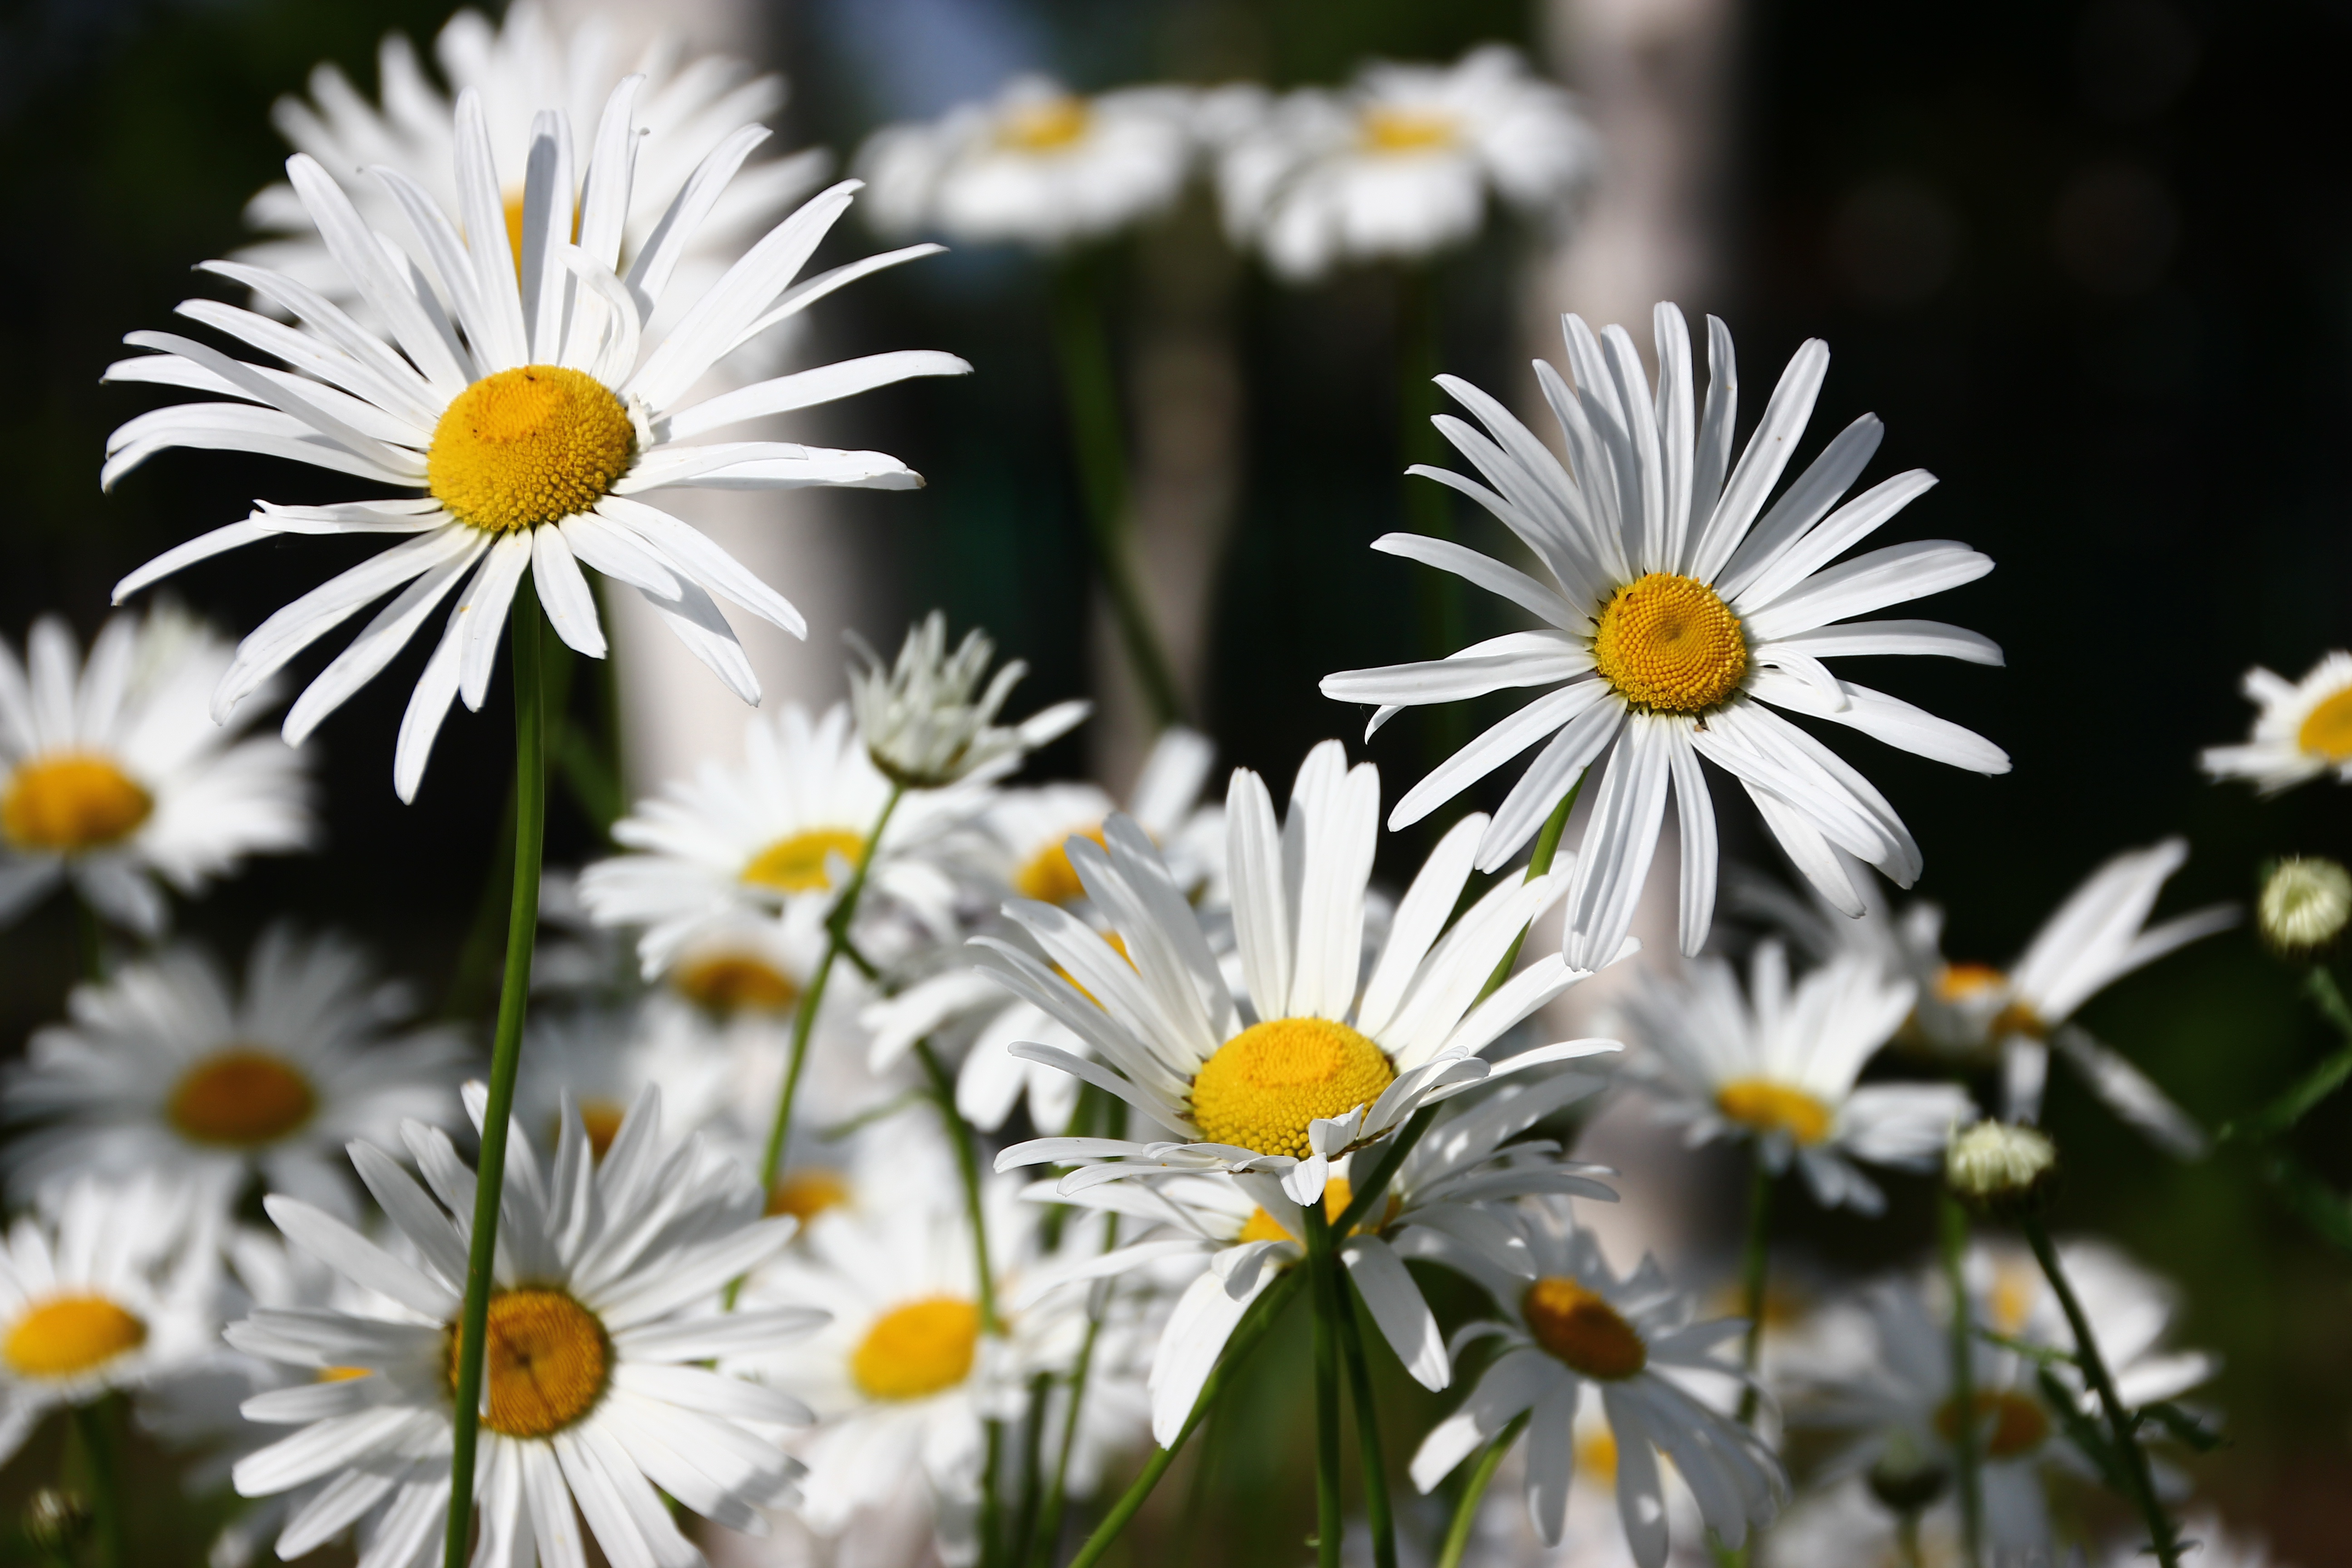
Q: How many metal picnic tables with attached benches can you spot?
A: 0